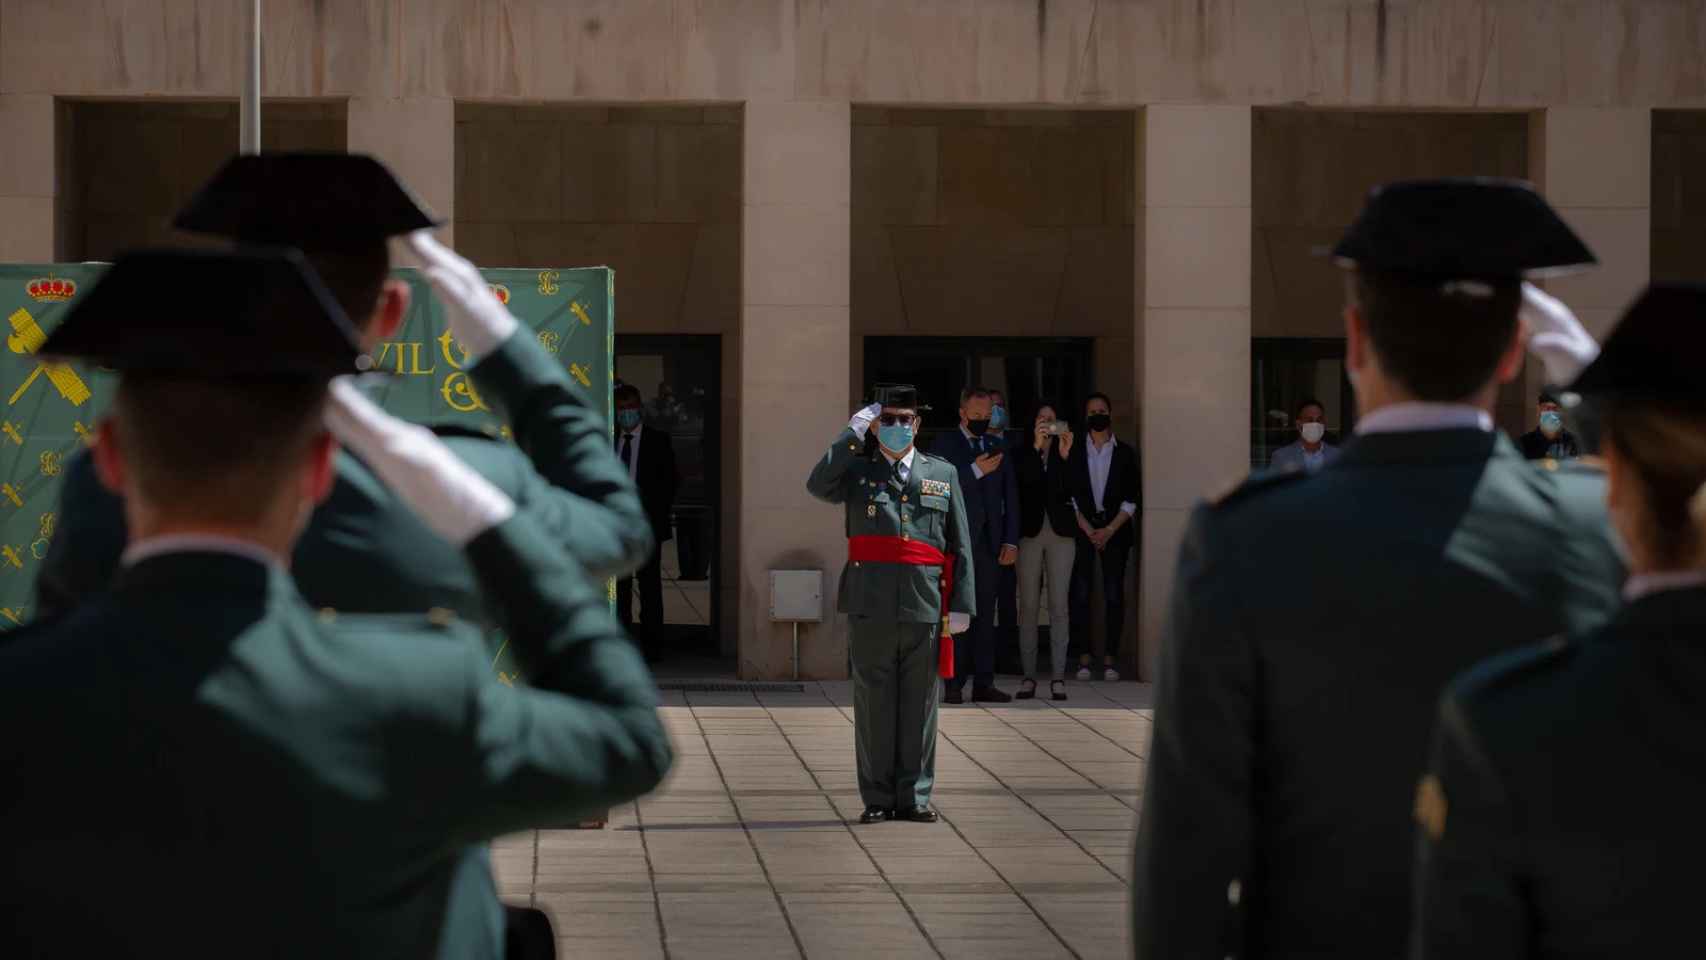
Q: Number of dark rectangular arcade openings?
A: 5